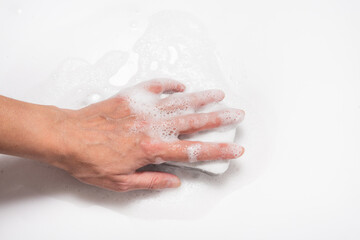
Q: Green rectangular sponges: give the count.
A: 0